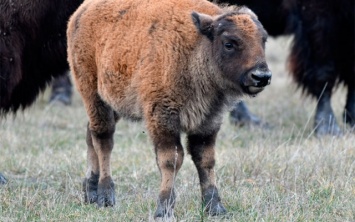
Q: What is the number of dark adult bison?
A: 2